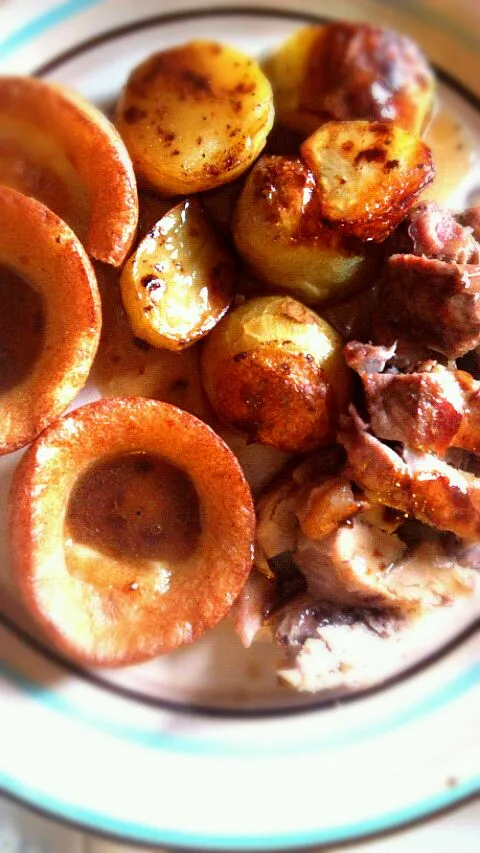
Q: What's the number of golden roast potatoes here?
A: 6